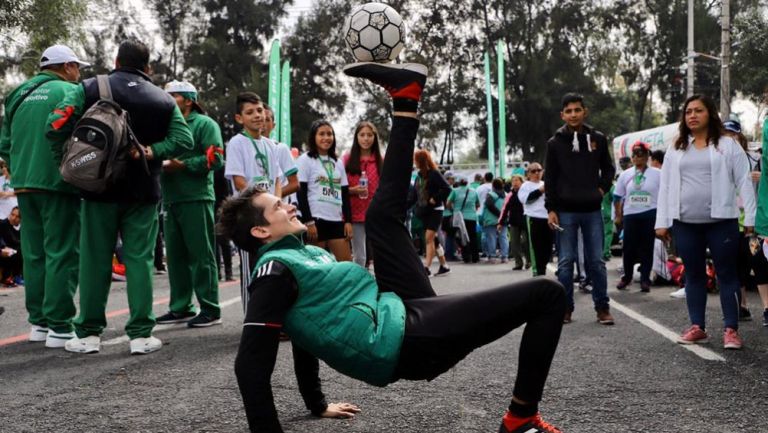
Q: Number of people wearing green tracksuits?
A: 3